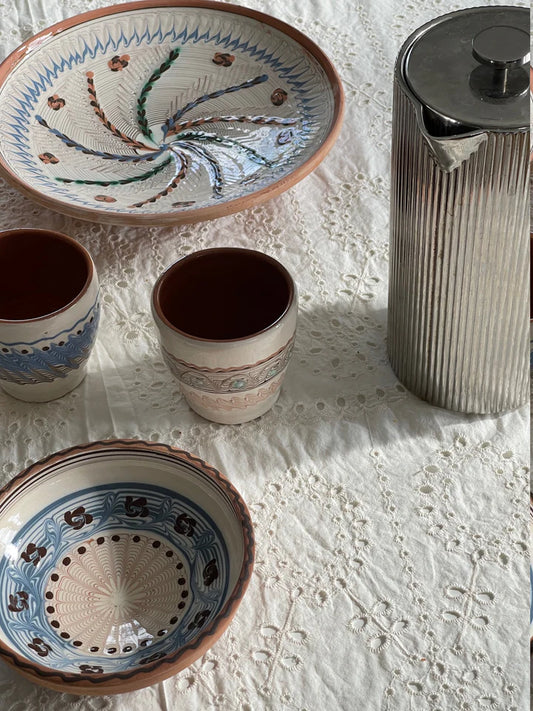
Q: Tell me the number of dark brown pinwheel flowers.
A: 10